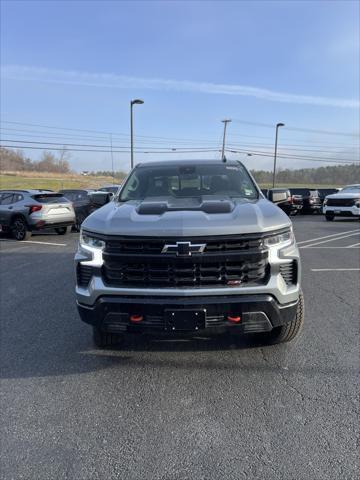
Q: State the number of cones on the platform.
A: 0